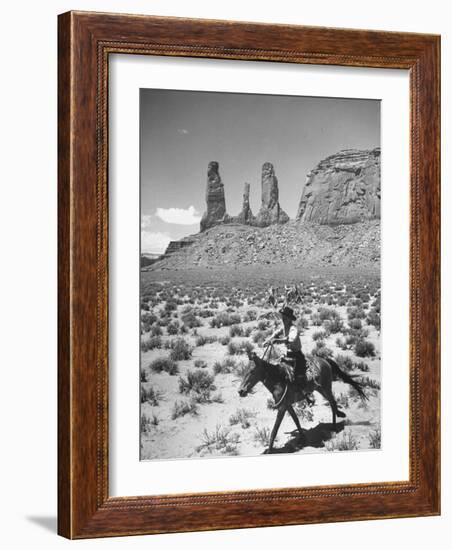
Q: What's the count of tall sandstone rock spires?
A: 3